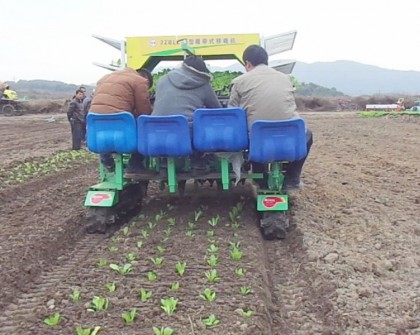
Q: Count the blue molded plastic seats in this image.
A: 4